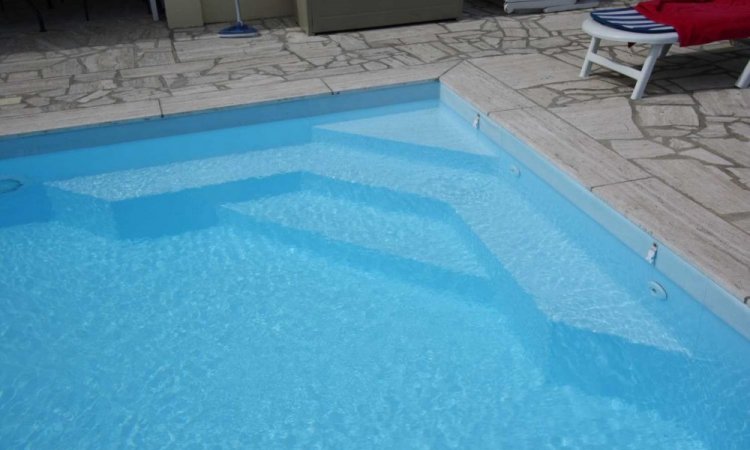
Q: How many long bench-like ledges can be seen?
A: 2